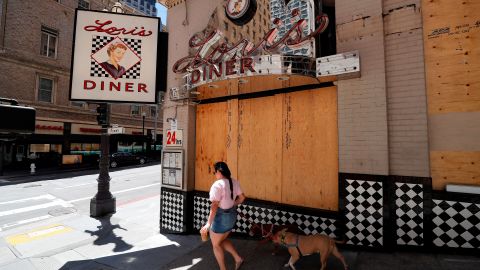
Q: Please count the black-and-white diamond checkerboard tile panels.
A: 5